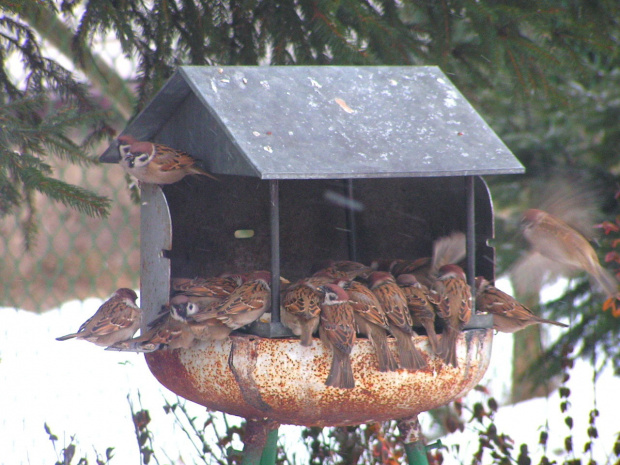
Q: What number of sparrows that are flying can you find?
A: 1